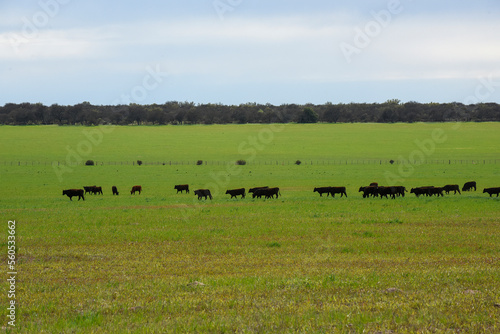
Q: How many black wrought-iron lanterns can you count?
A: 0